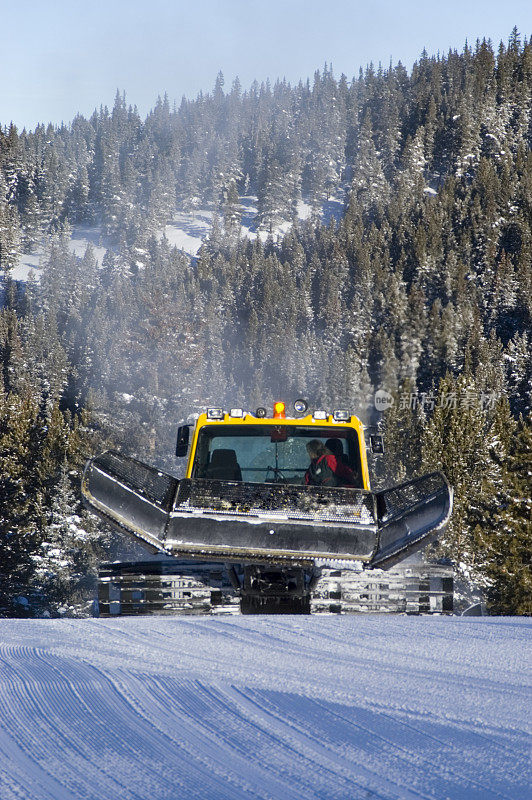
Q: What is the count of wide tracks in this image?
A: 2